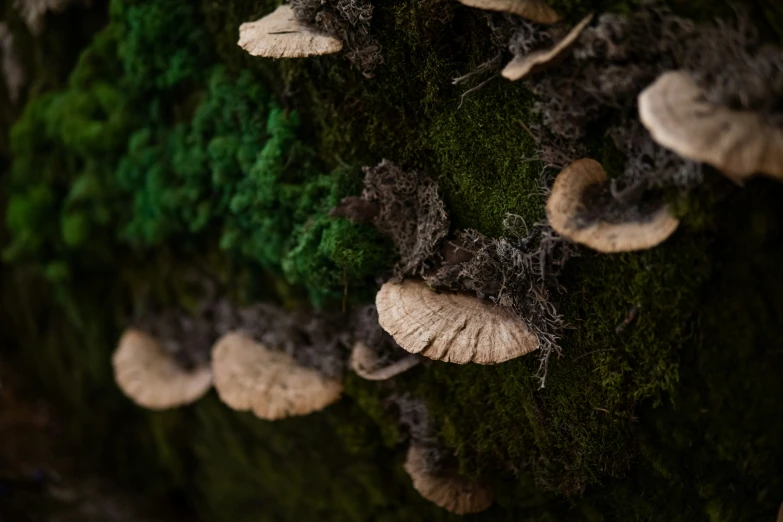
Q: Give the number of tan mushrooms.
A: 10